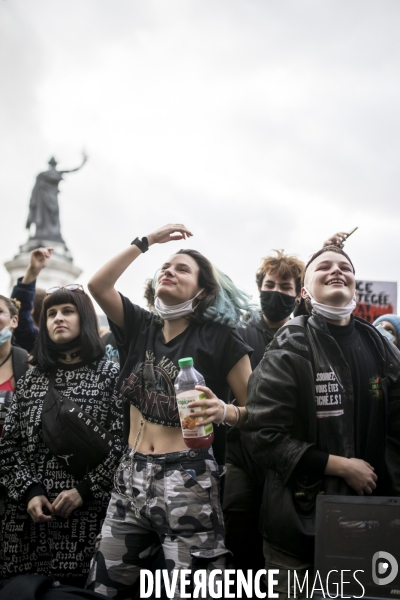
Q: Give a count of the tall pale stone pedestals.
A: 1